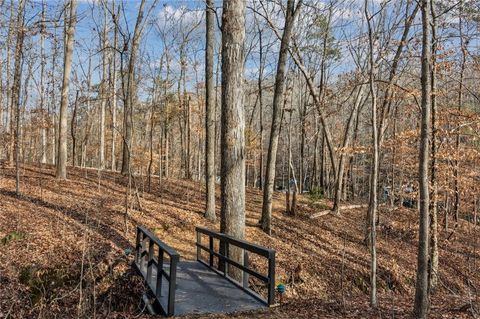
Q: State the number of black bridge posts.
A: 10